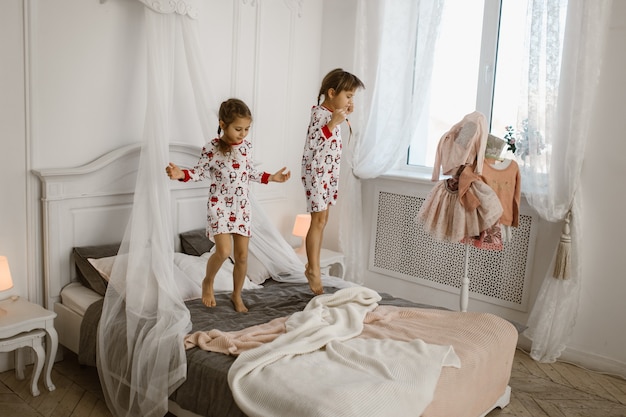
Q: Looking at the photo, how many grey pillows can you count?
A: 2